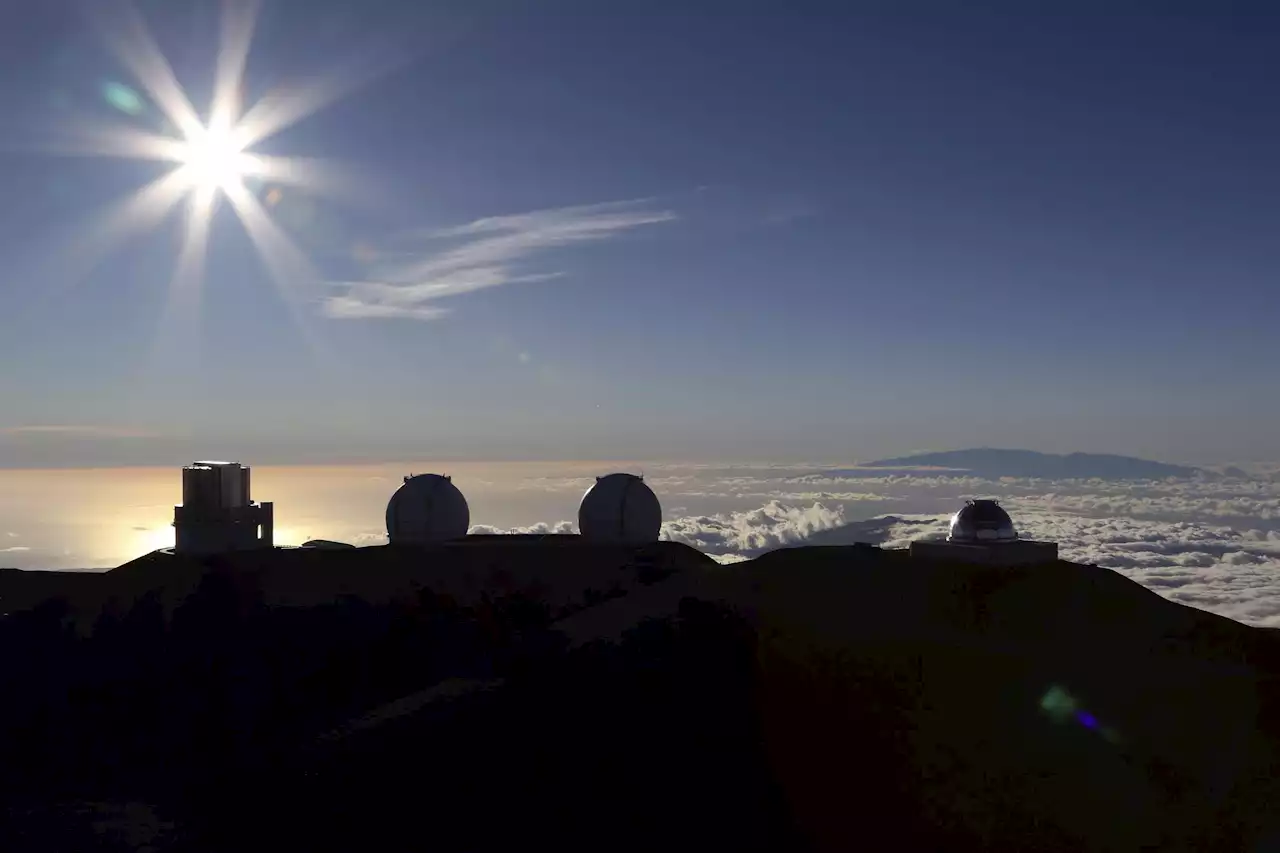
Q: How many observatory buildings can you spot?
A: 4